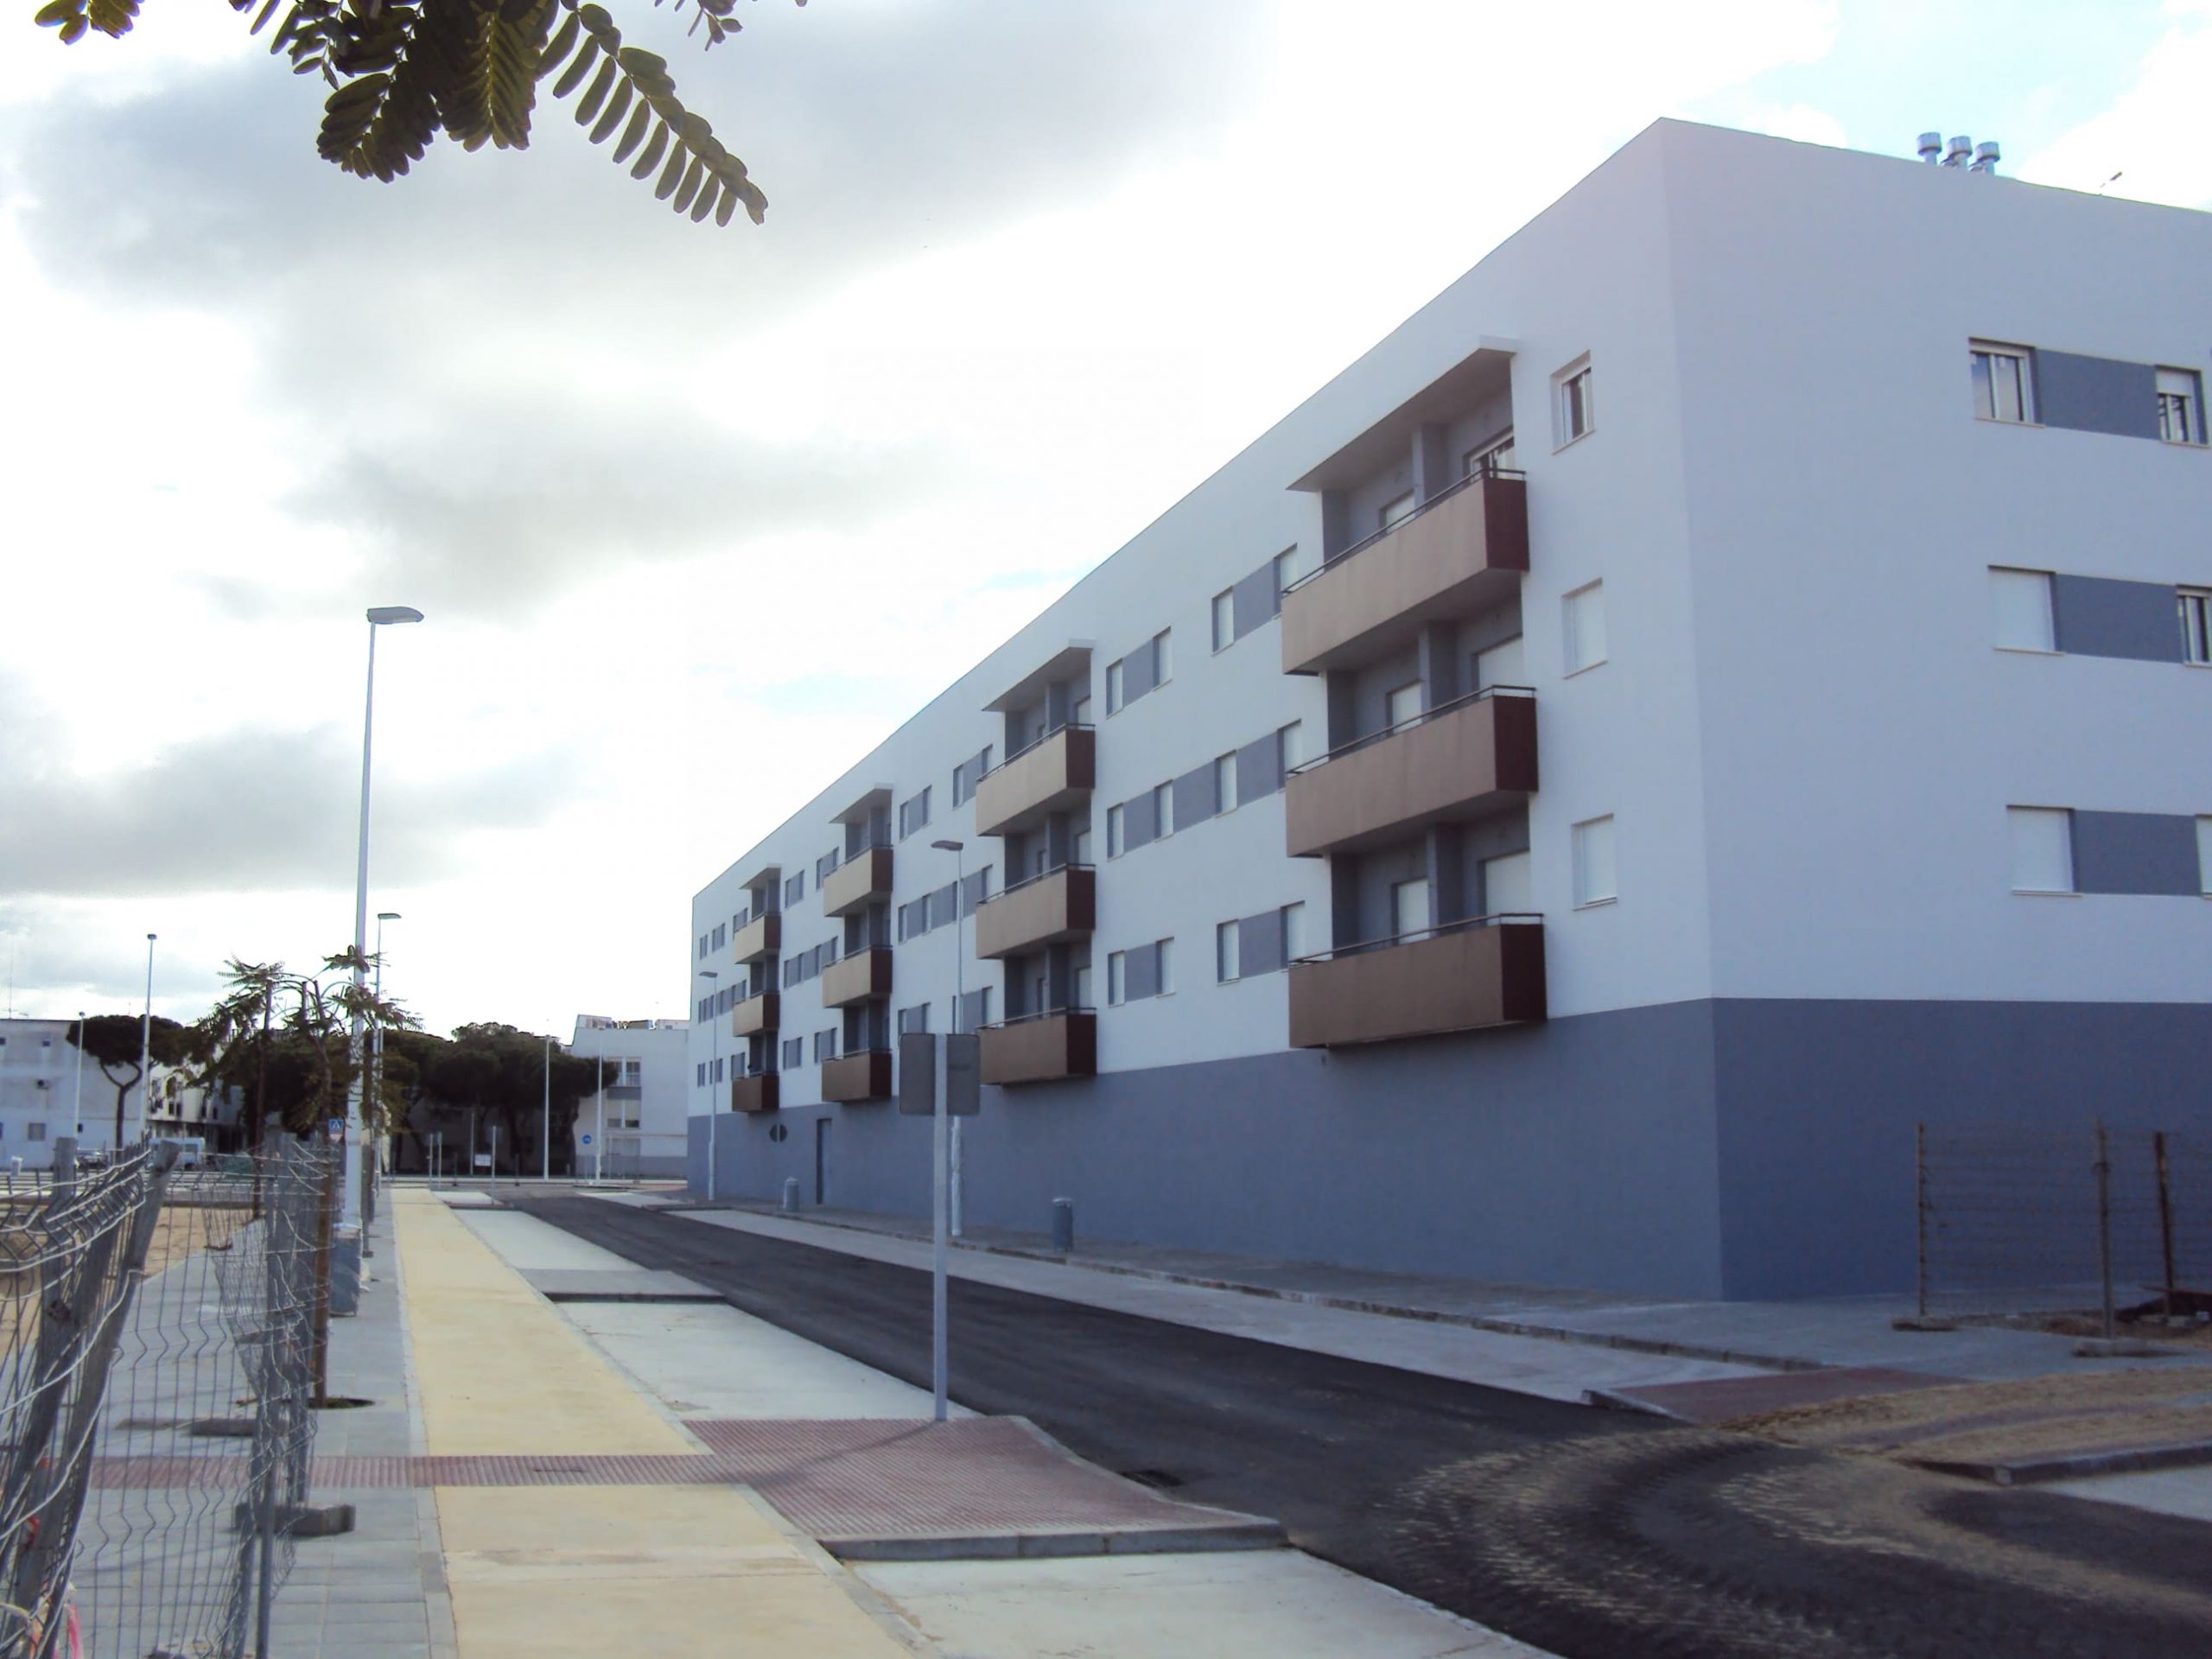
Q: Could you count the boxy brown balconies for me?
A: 12